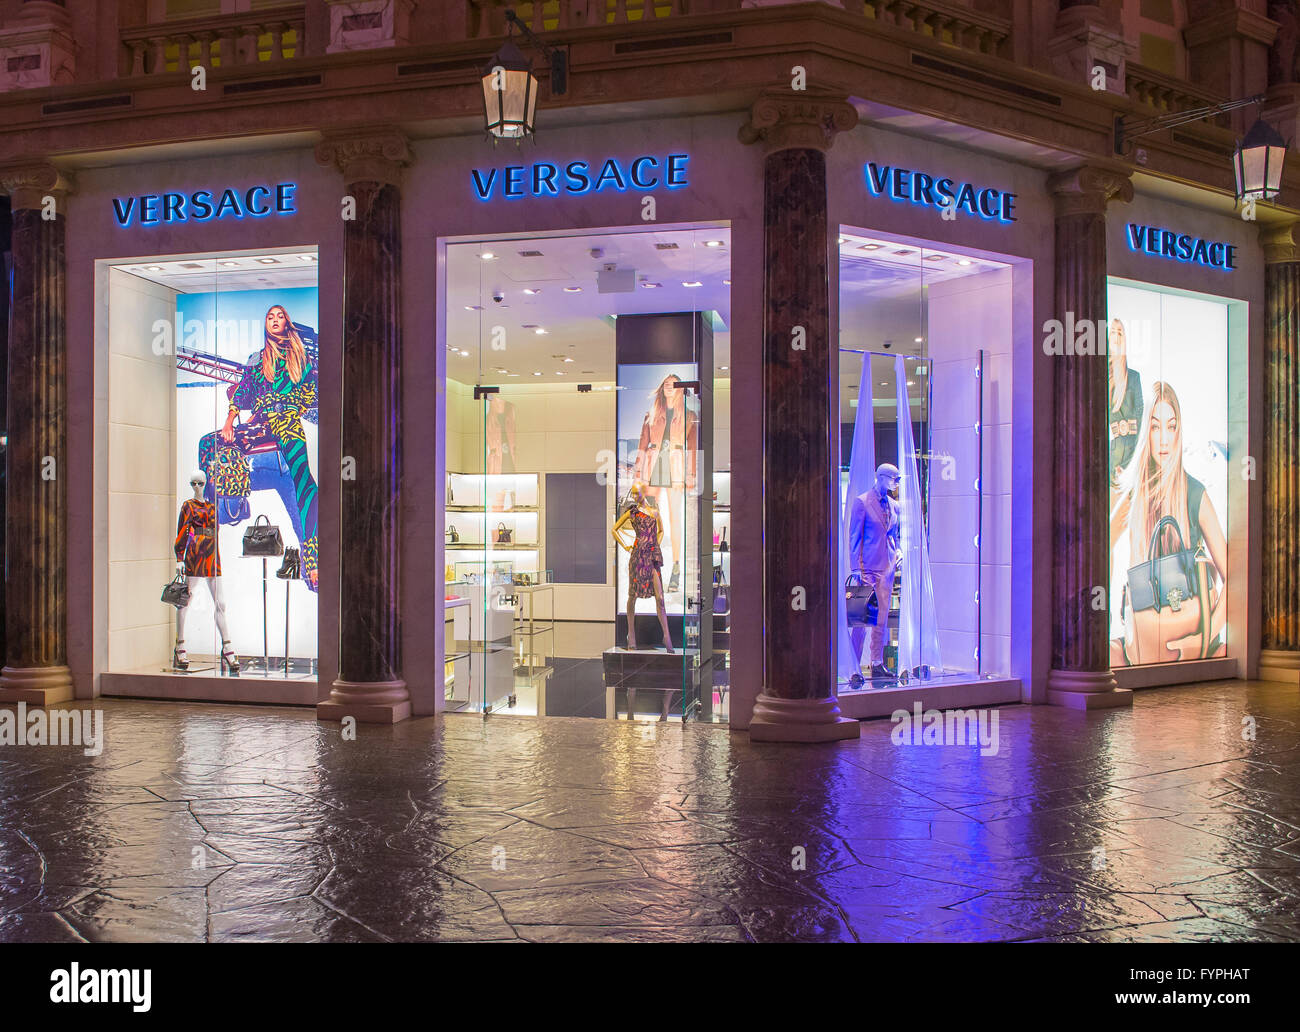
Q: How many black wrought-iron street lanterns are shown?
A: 2